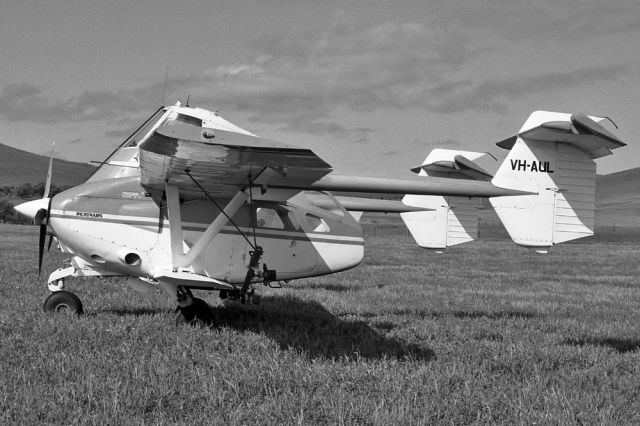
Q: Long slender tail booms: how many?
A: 2